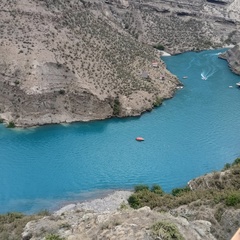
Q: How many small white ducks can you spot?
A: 0